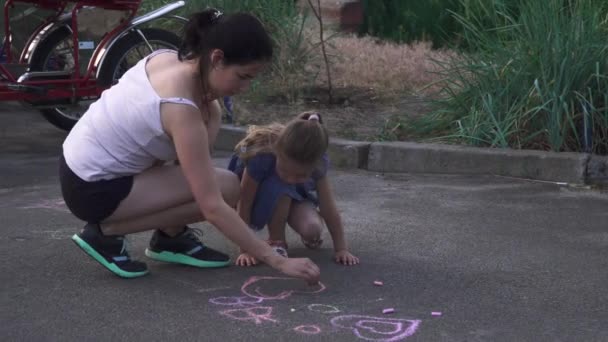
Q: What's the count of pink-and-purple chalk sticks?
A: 3